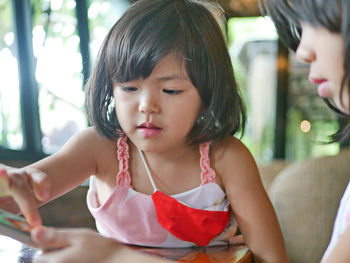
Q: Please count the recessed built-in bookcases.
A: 0